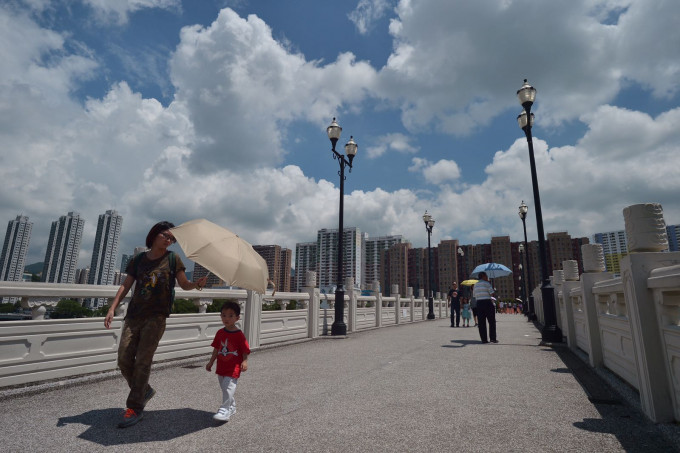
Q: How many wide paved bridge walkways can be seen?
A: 1